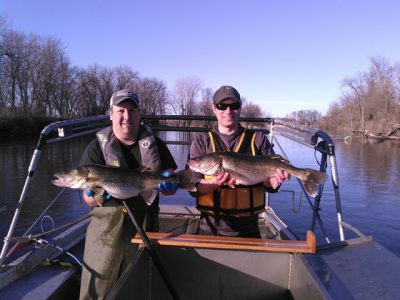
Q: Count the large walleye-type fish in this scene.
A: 2